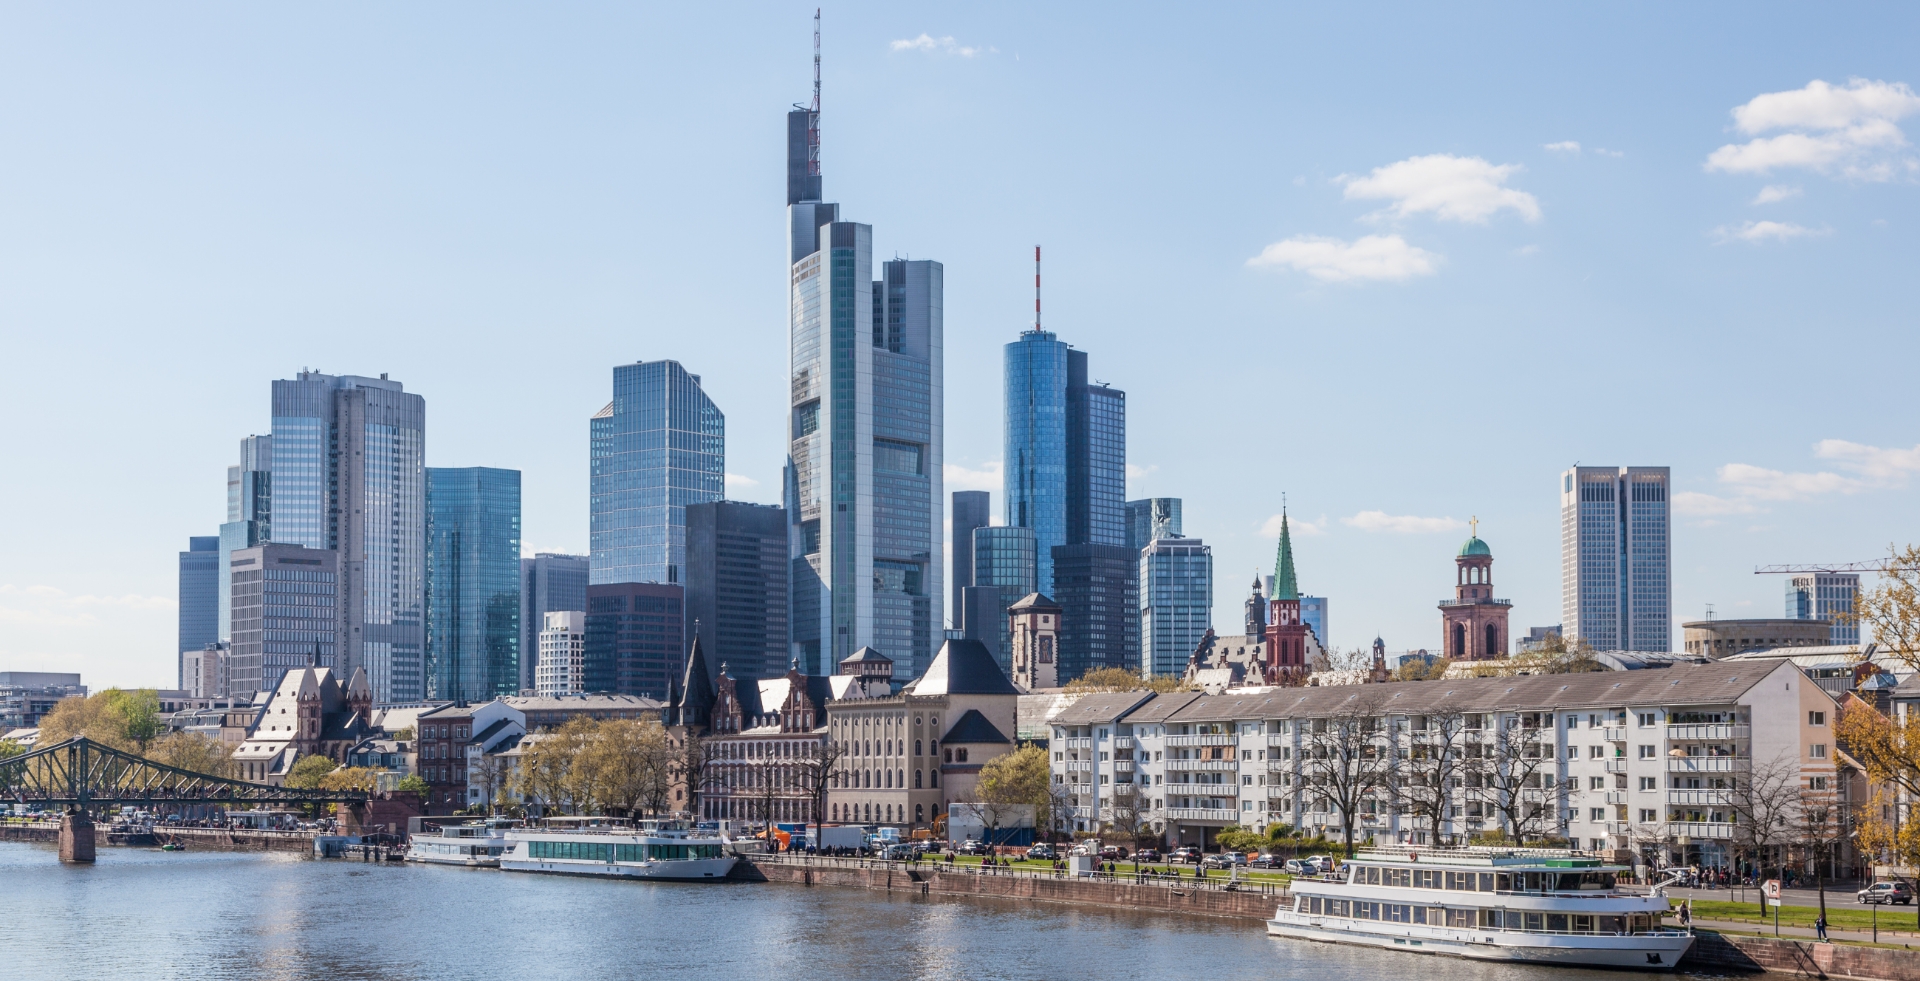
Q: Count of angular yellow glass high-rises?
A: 0